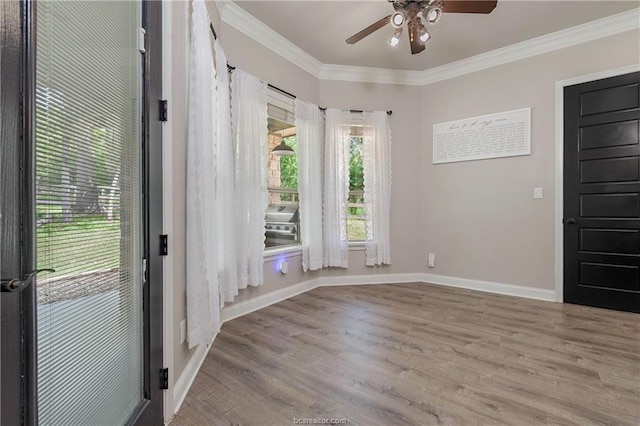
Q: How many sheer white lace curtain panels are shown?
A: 6